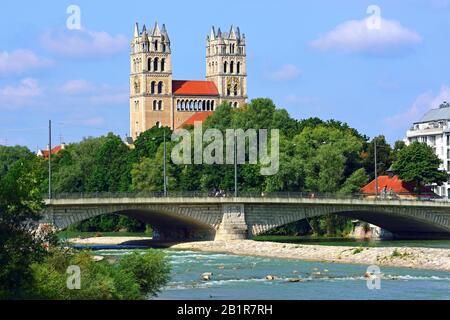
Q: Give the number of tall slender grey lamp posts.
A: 4